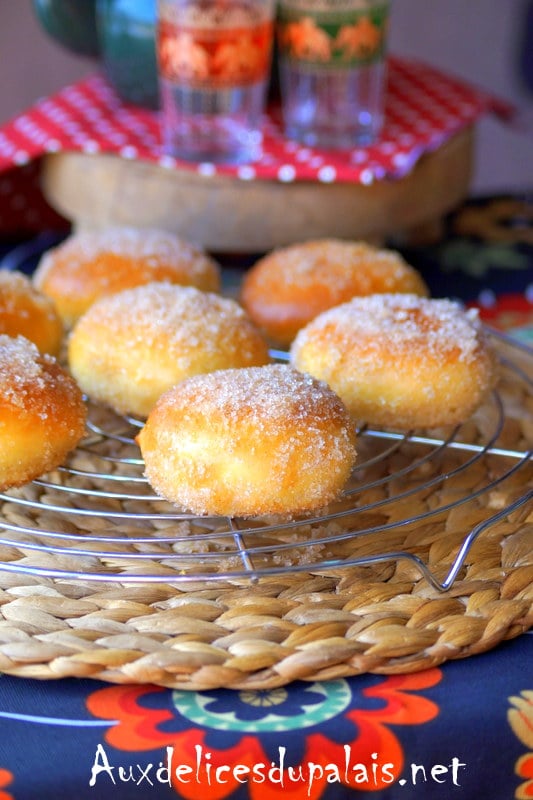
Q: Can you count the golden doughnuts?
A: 7